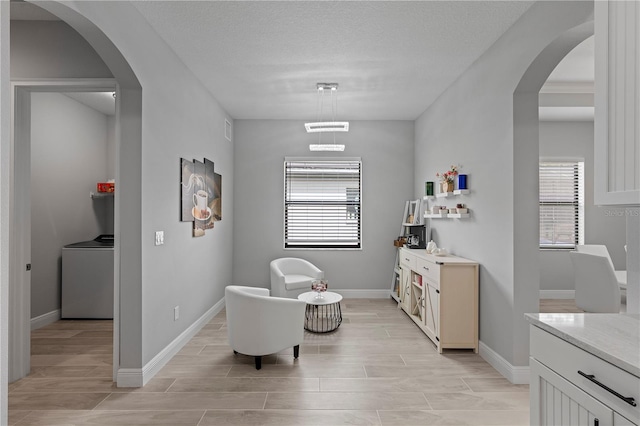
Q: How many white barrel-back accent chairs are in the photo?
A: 2